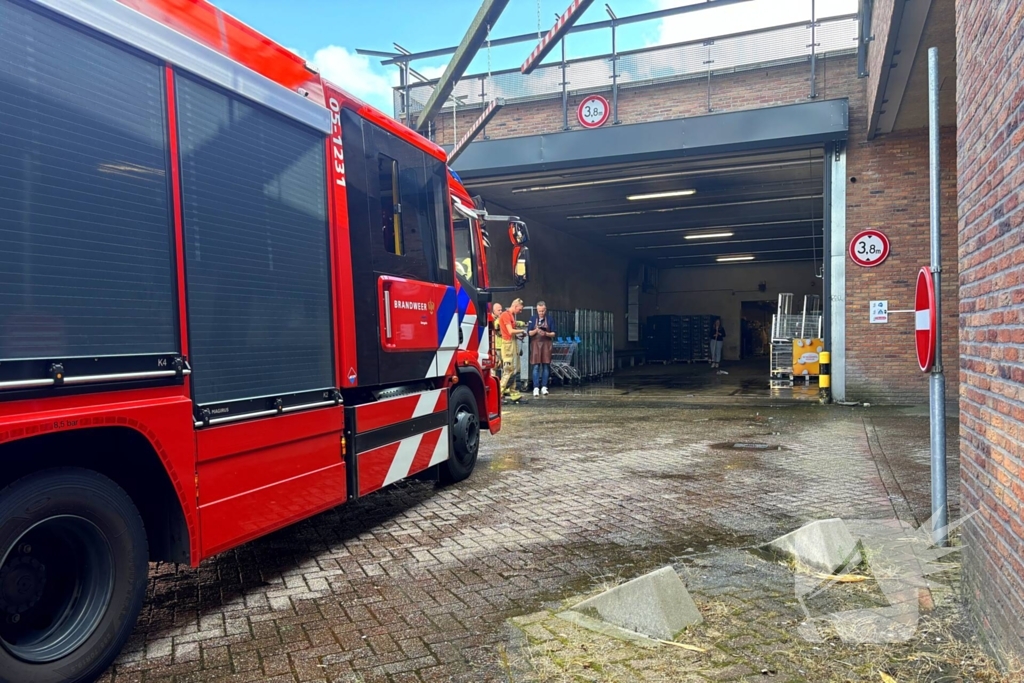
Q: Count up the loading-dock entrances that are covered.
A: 1